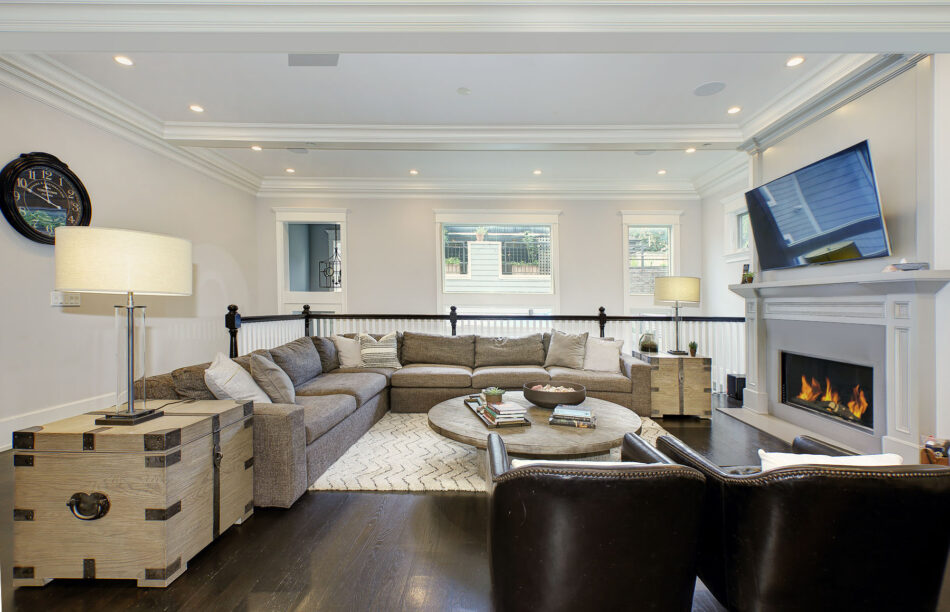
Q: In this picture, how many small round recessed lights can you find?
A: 10